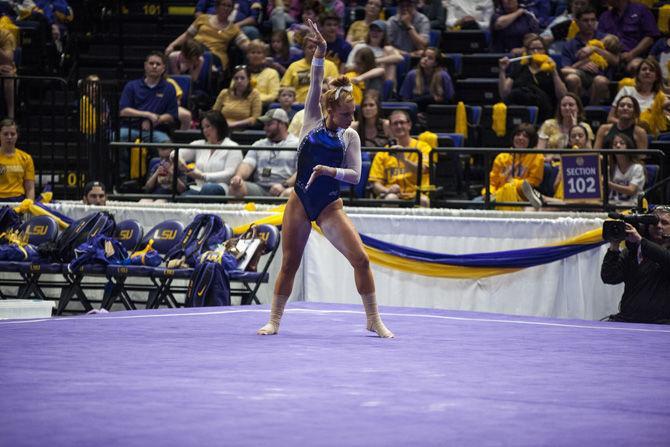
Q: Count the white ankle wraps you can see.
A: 2